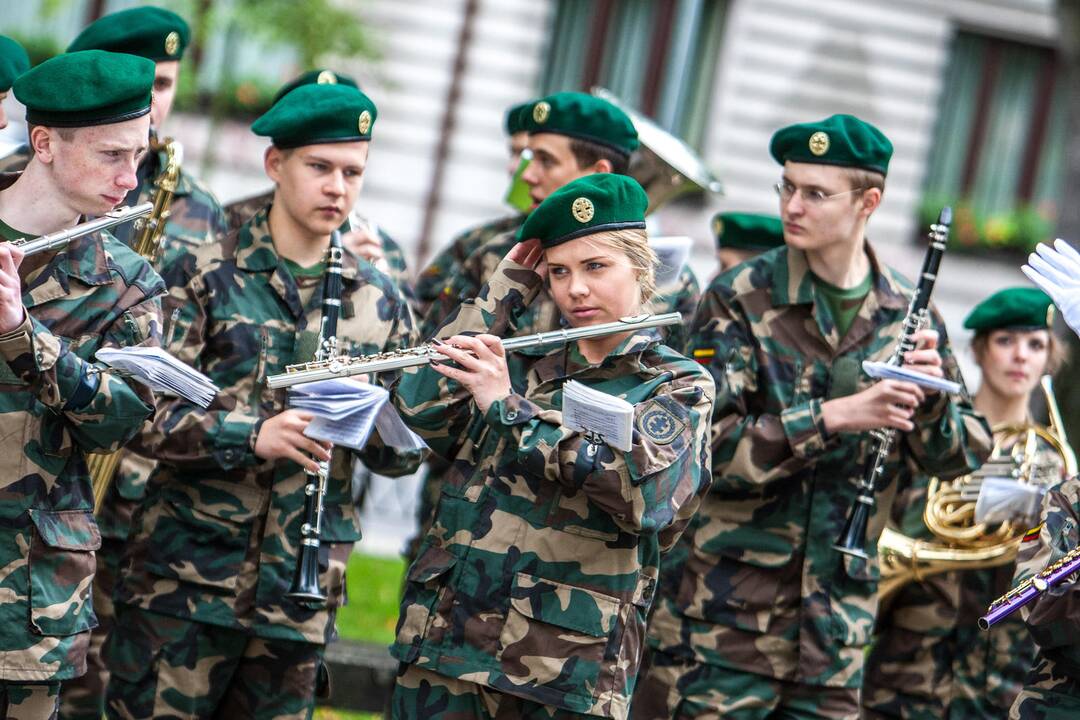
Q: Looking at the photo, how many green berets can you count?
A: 11